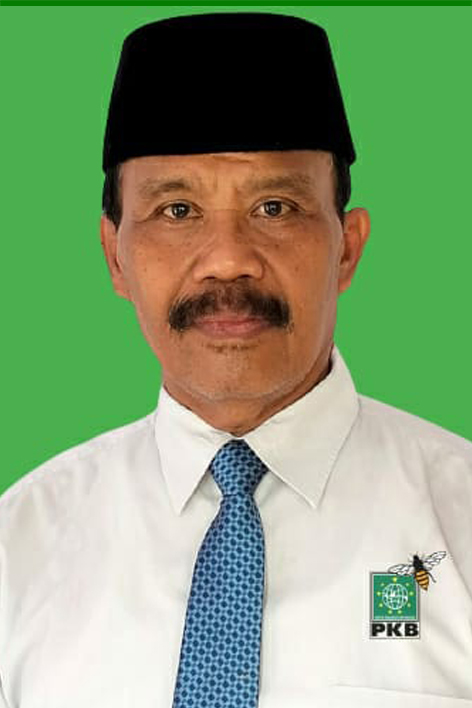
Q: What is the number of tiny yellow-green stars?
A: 9